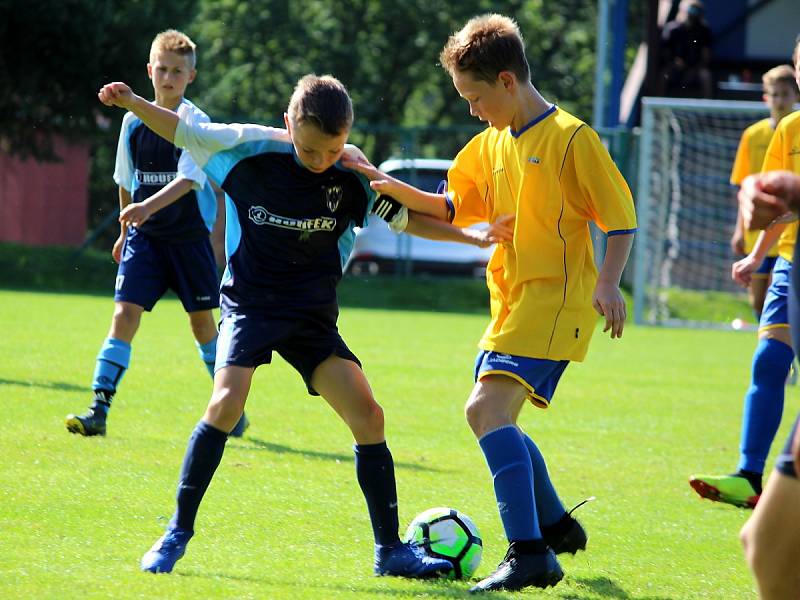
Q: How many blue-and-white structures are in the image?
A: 1